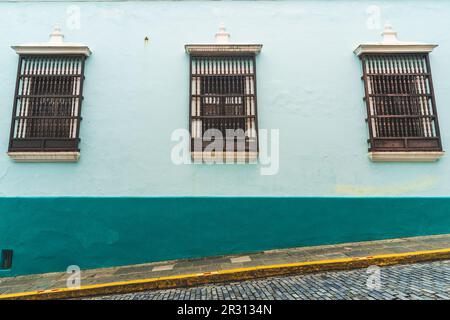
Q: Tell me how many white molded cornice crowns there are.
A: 3